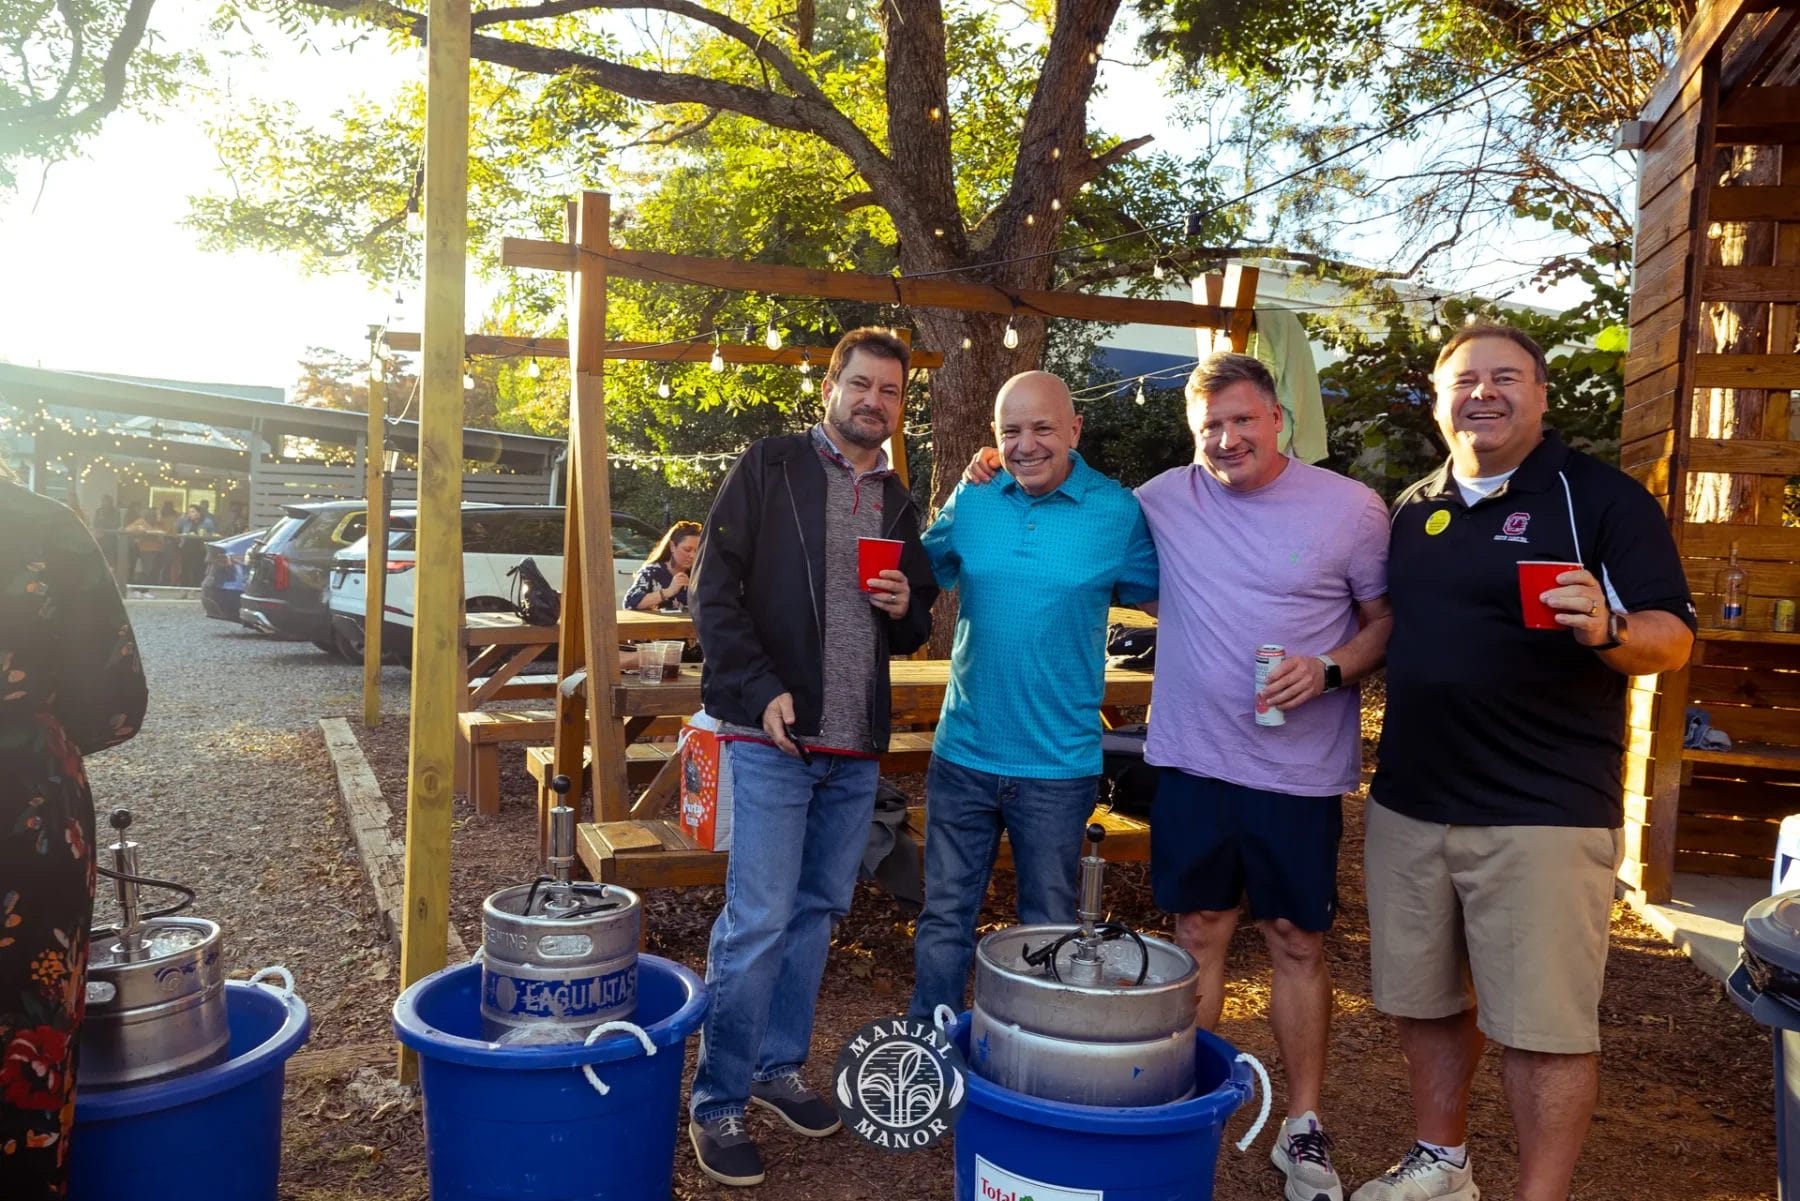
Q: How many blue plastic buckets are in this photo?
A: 3